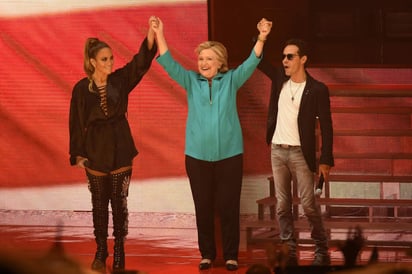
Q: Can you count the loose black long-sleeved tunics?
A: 1